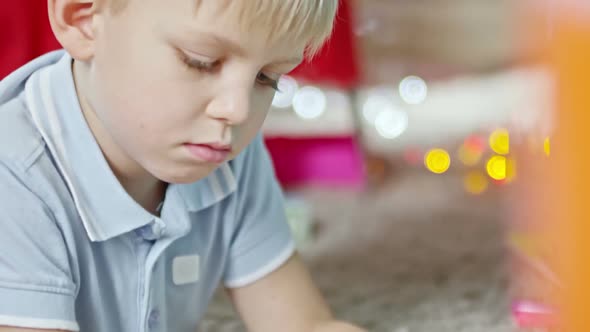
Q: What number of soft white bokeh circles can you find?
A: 5